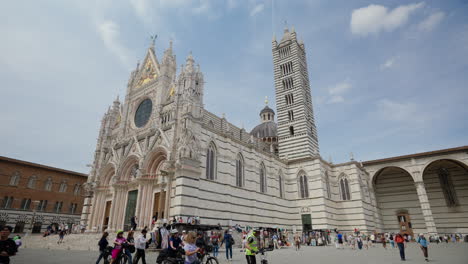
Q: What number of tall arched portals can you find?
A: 3